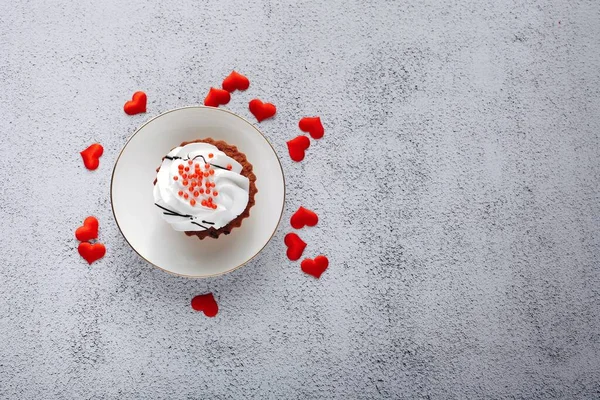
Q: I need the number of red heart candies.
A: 13